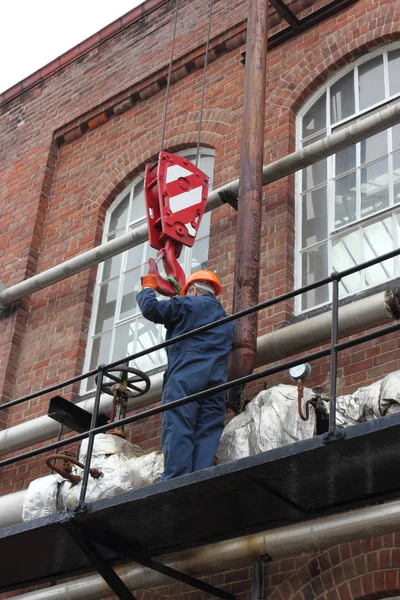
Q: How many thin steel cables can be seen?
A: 2